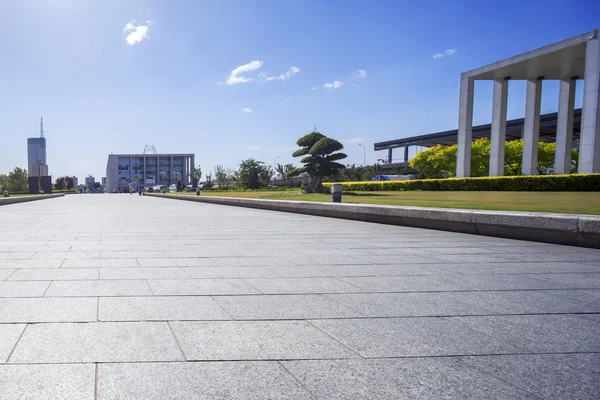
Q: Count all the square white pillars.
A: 5